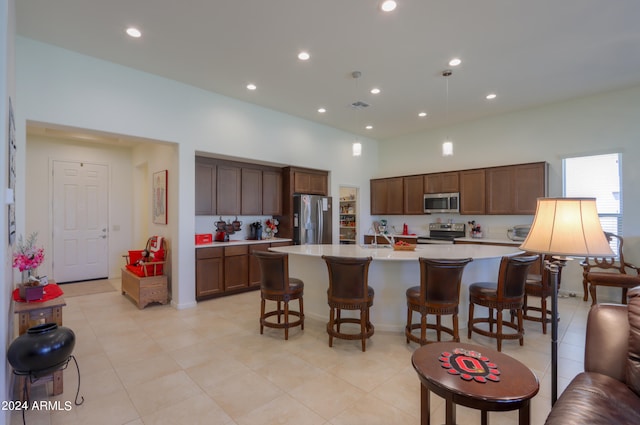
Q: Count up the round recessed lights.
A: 10